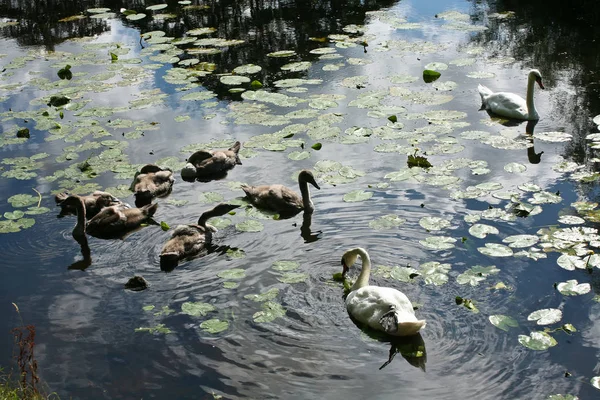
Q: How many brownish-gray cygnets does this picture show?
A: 6